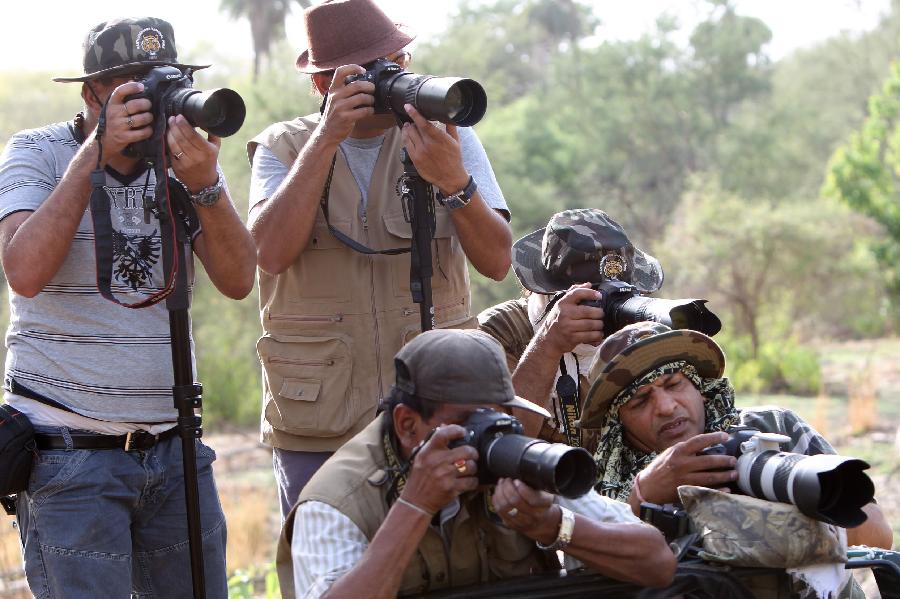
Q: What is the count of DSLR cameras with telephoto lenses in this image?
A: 5